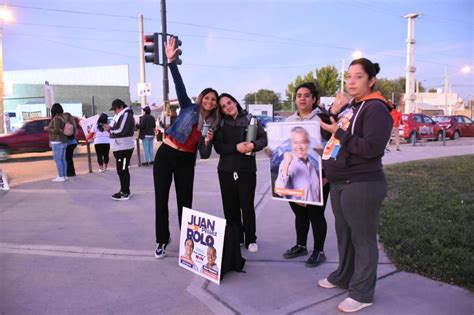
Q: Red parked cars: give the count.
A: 2